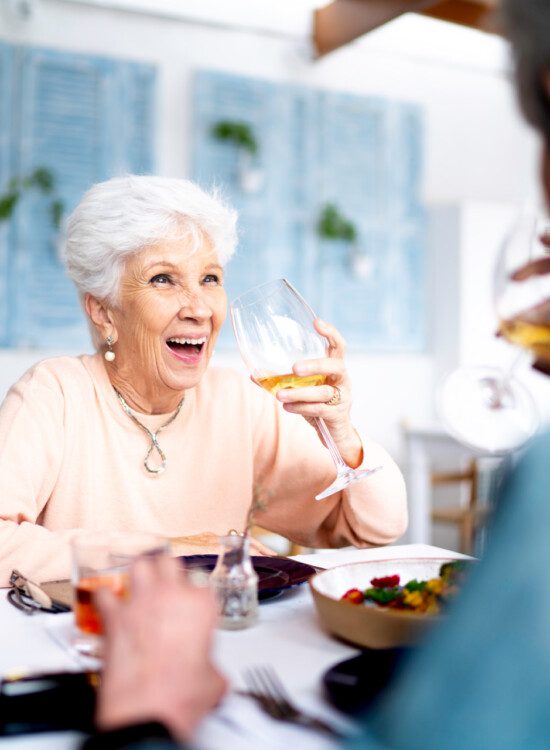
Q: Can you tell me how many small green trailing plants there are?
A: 3